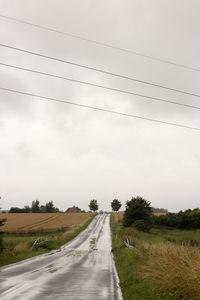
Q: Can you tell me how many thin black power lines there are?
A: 4